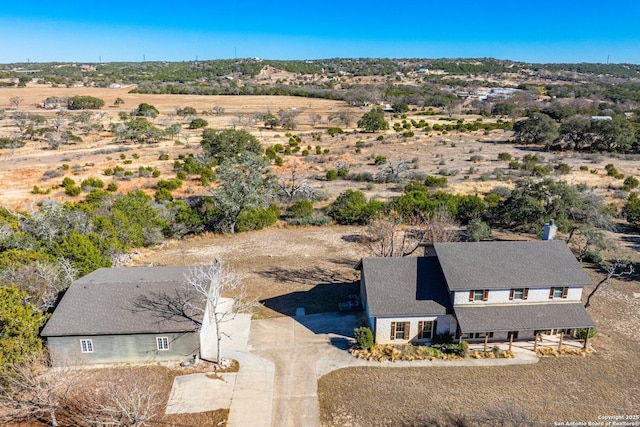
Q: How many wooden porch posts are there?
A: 6